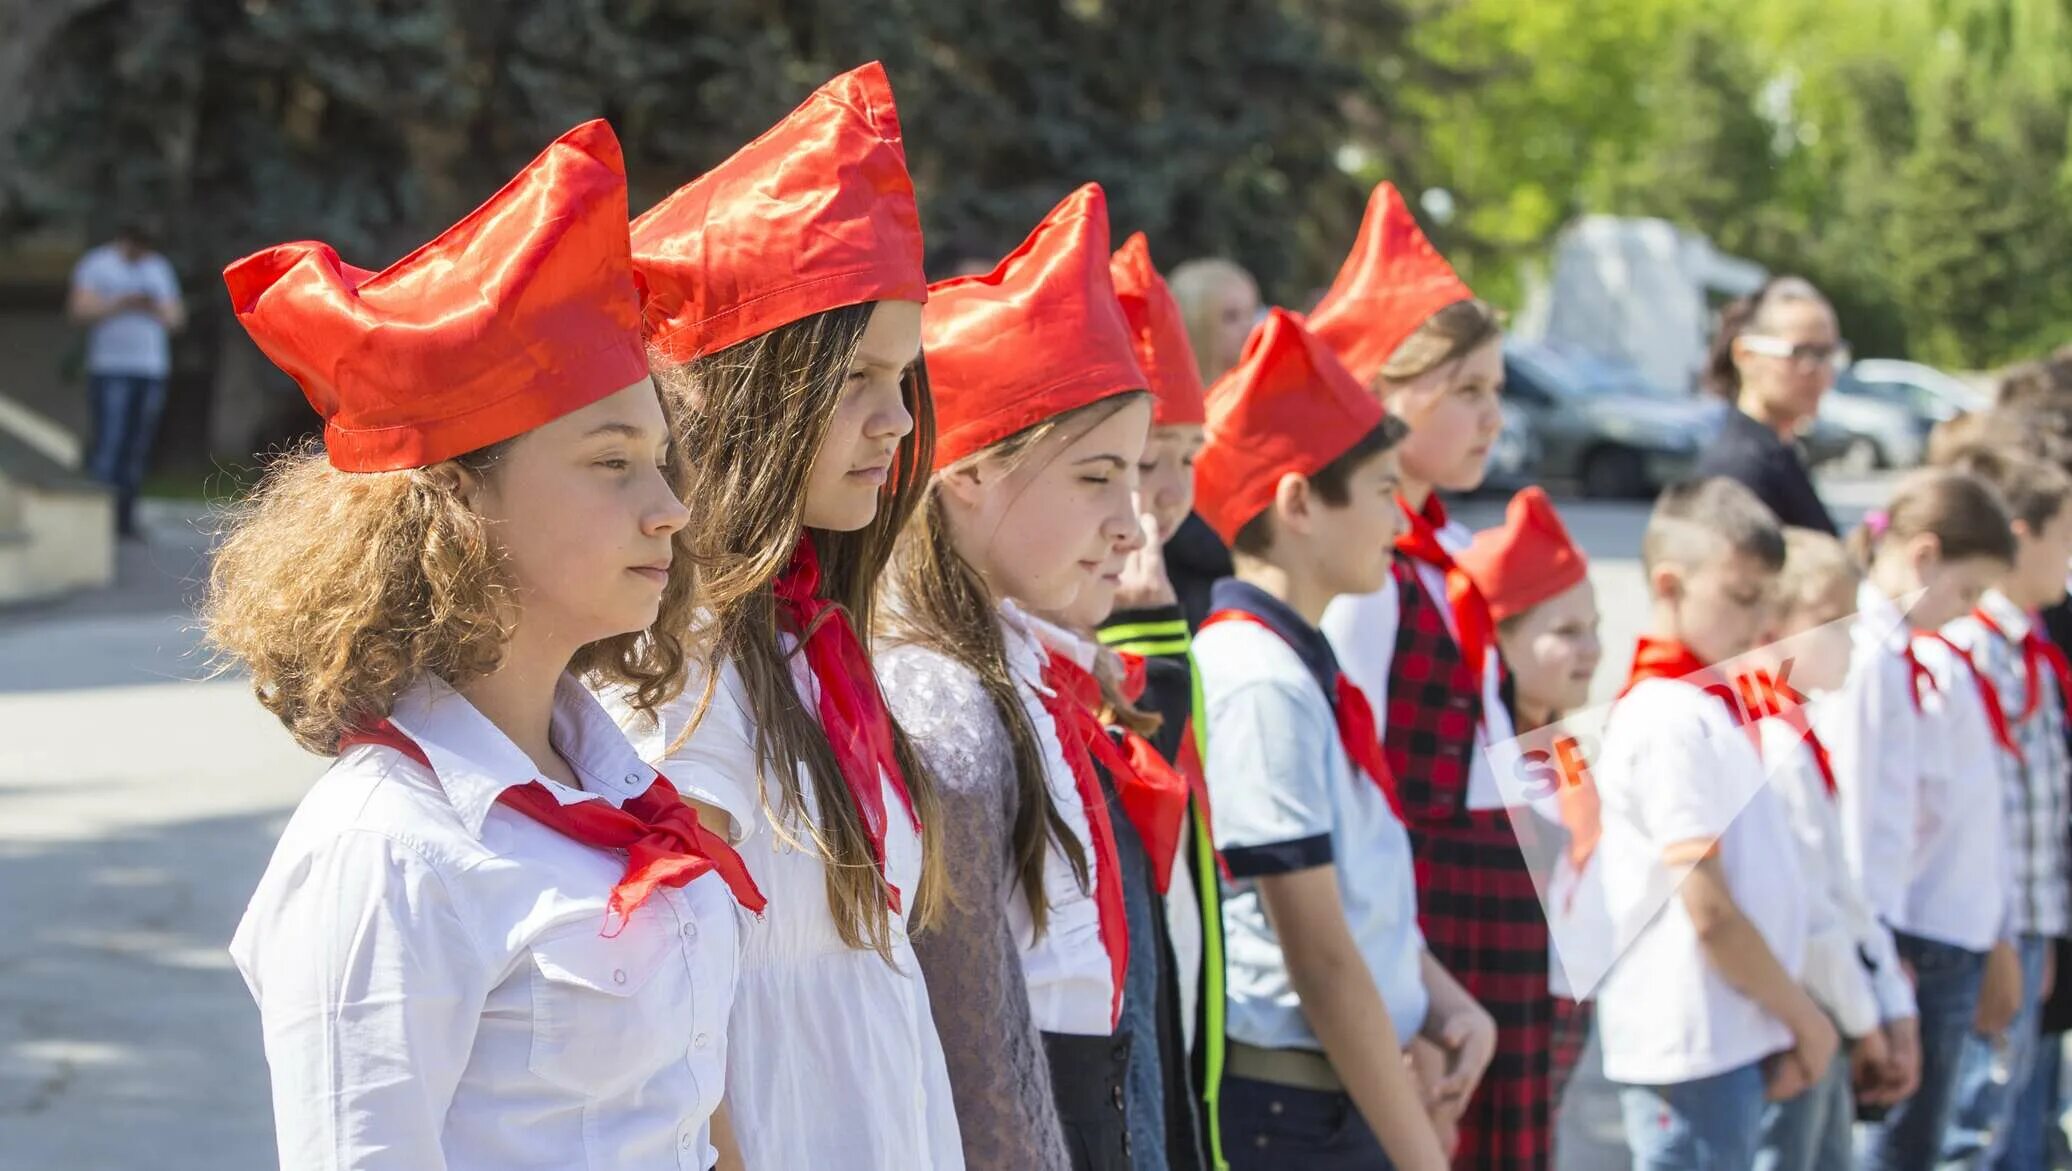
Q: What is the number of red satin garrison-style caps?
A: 7